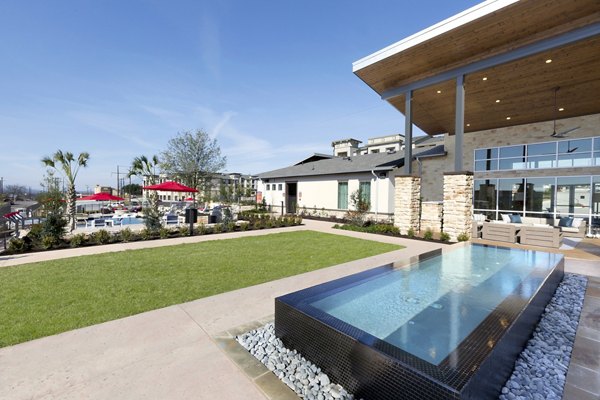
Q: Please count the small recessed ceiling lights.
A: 7